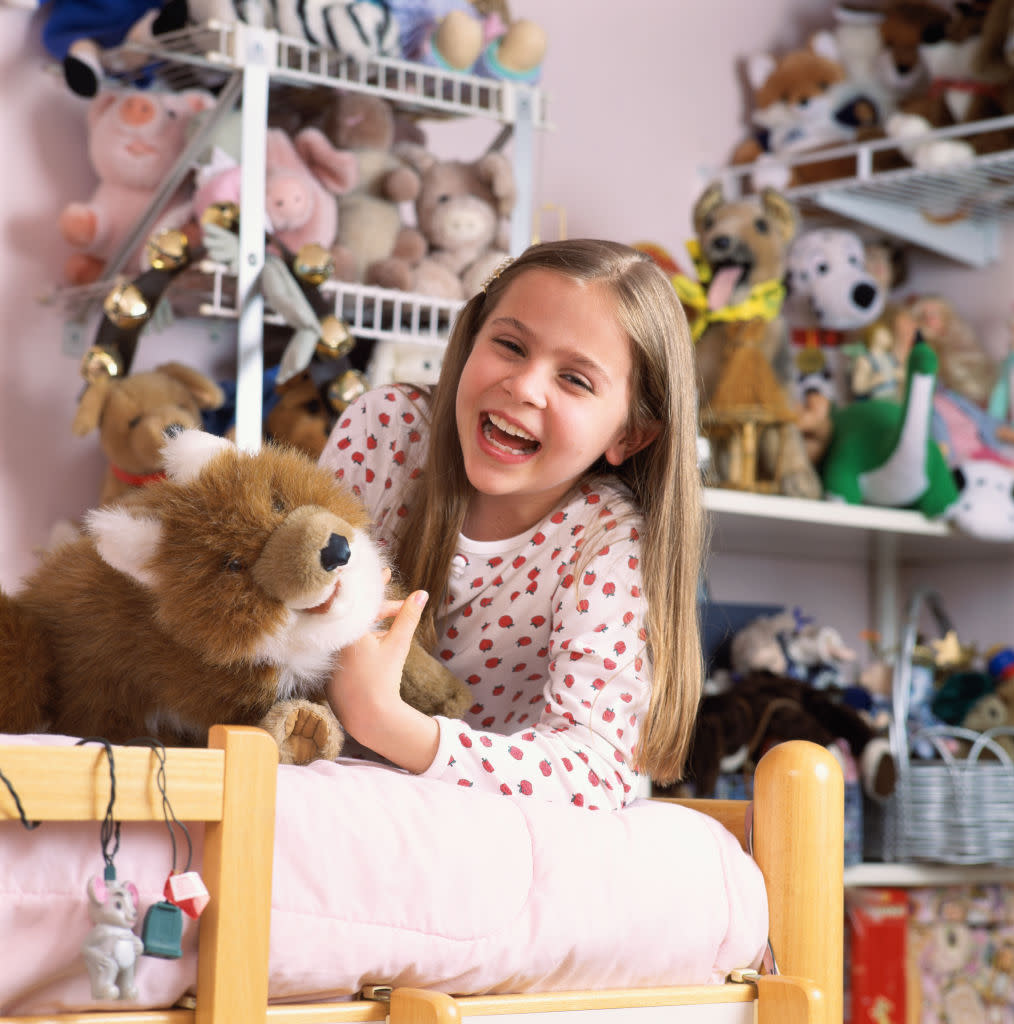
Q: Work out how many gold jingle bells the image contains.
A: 7